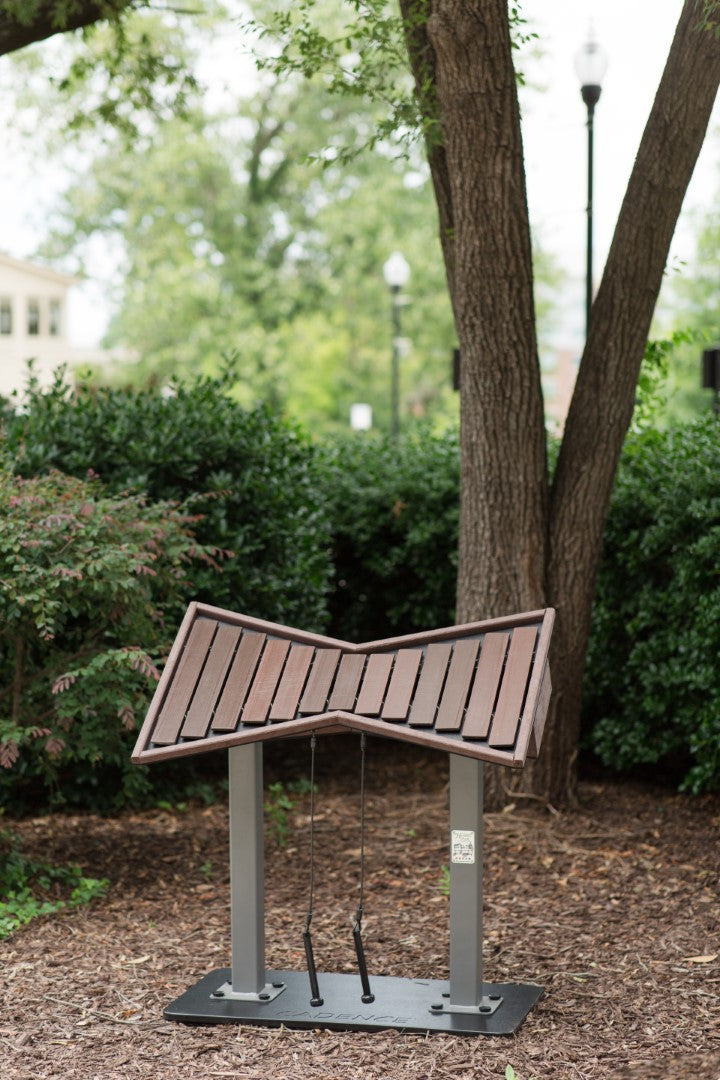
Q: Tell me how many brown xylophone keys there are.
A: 13